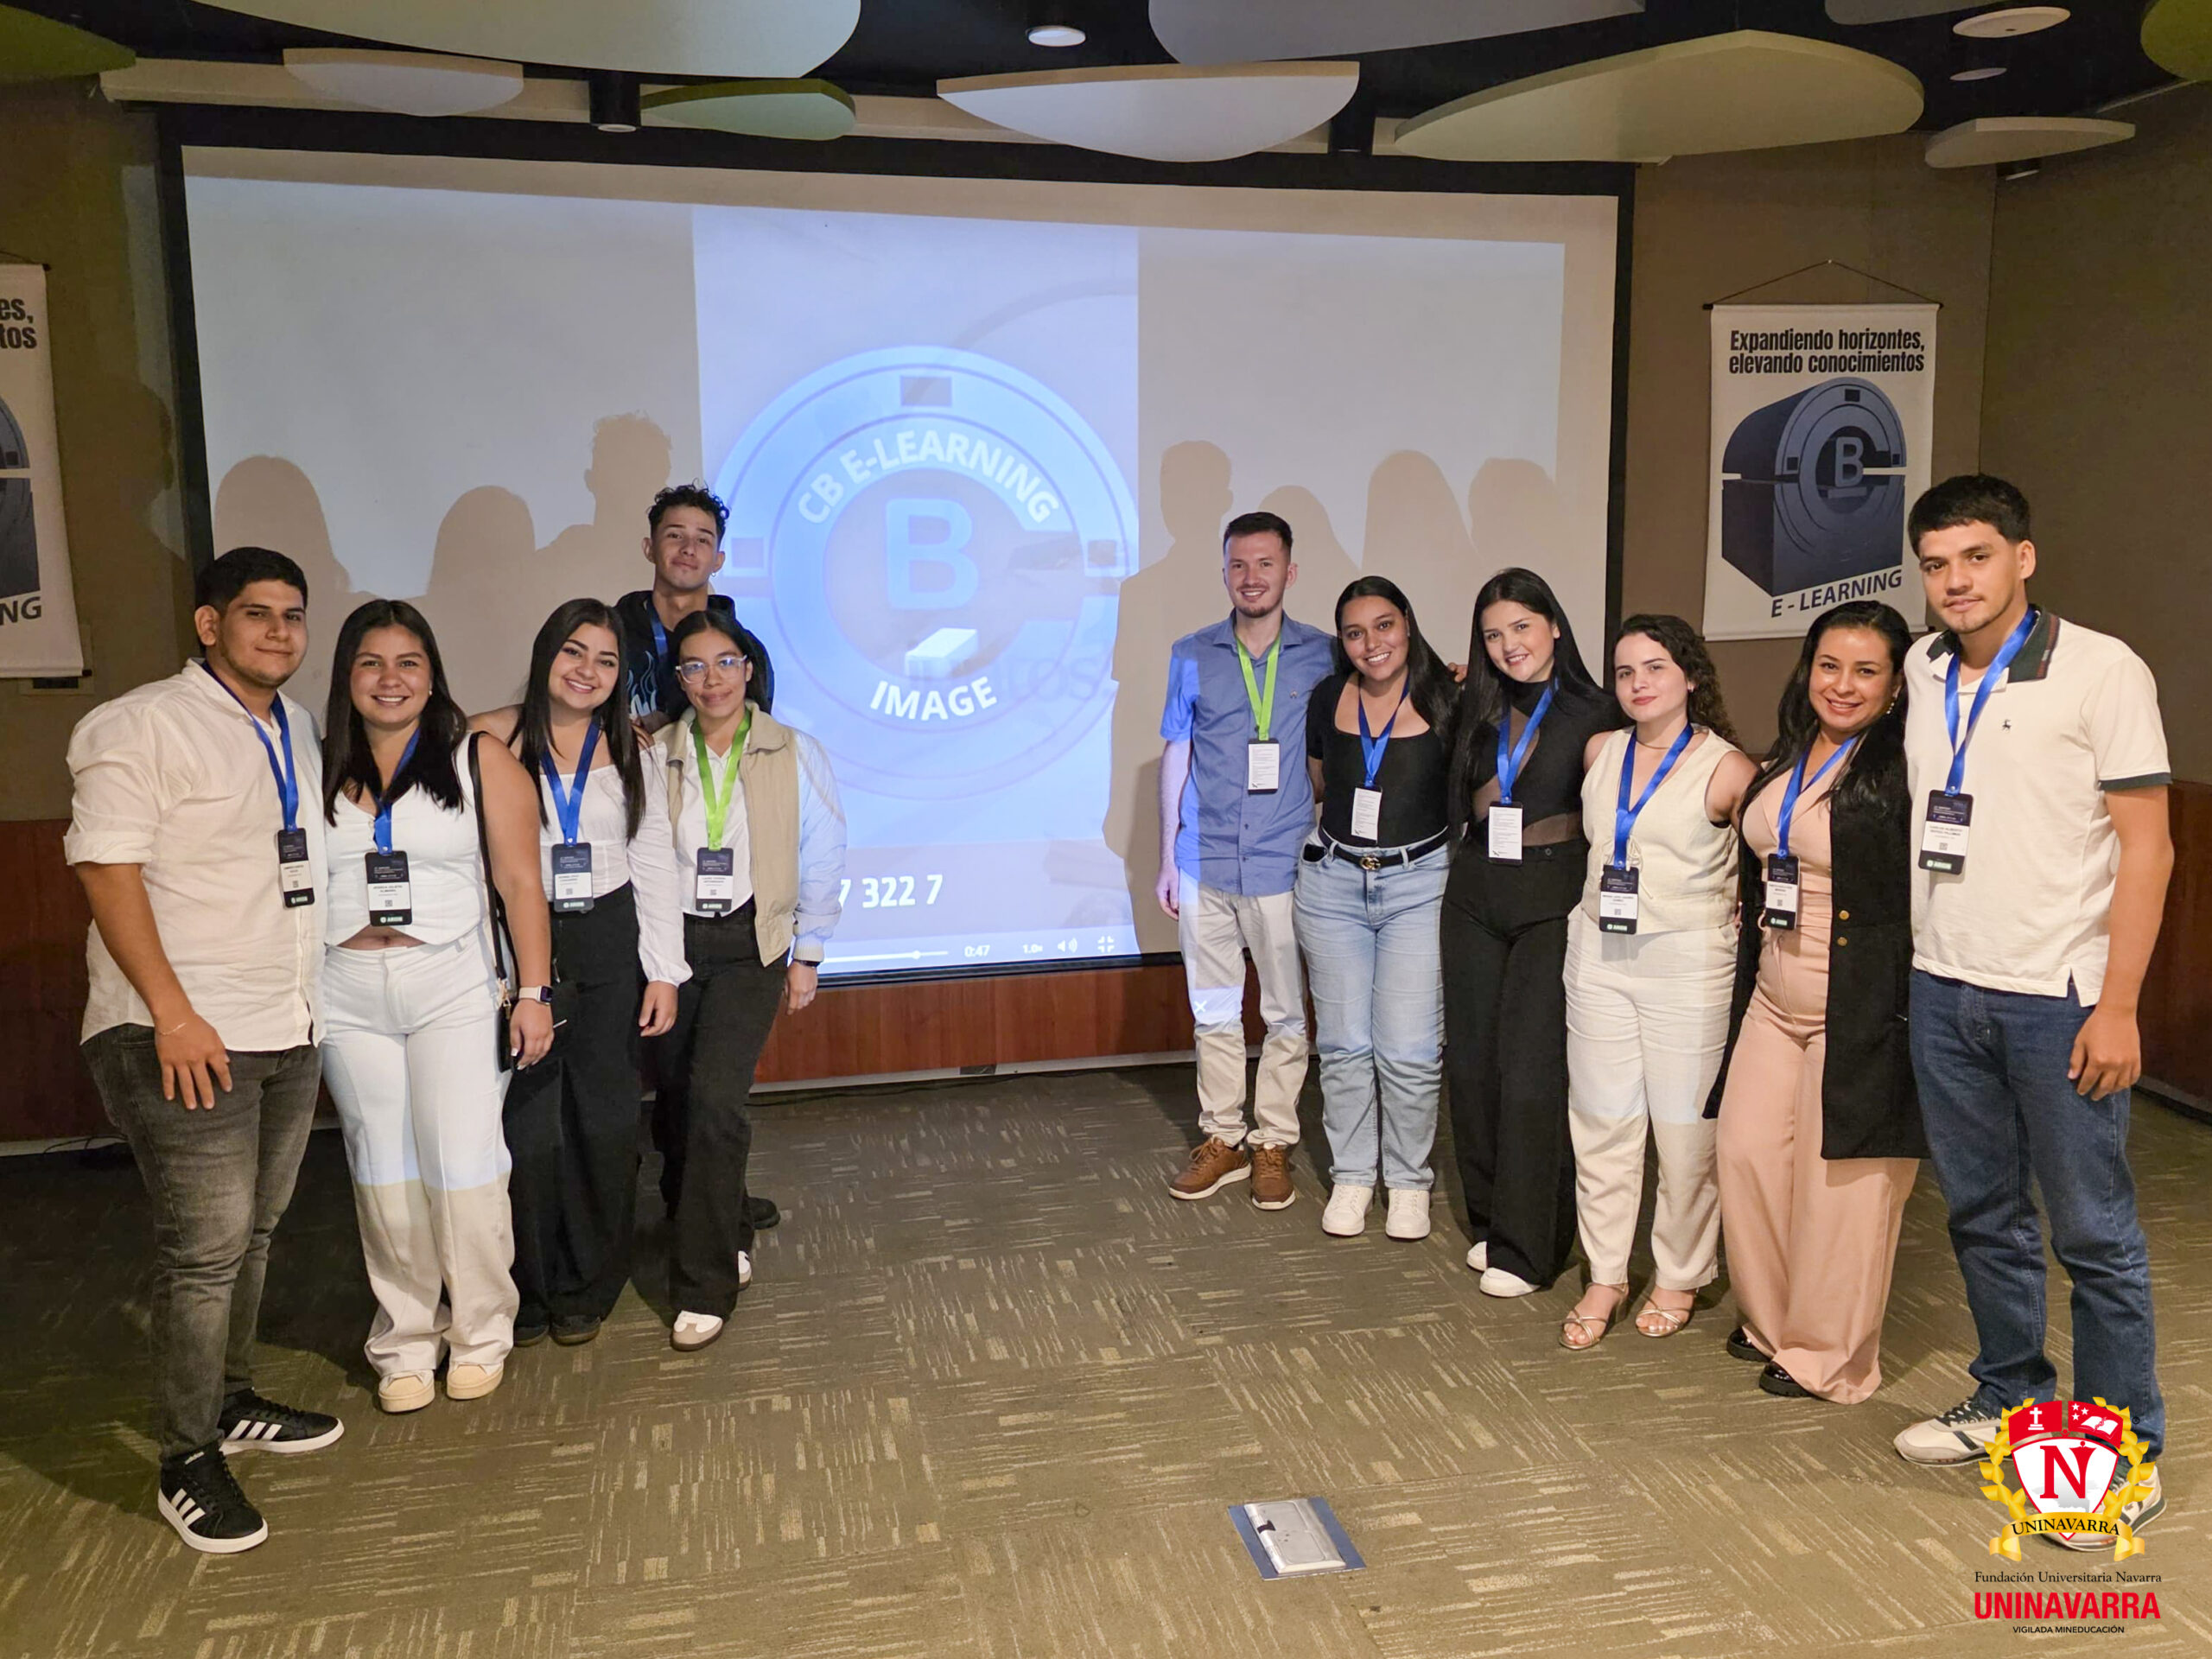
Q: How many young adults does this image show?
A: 11